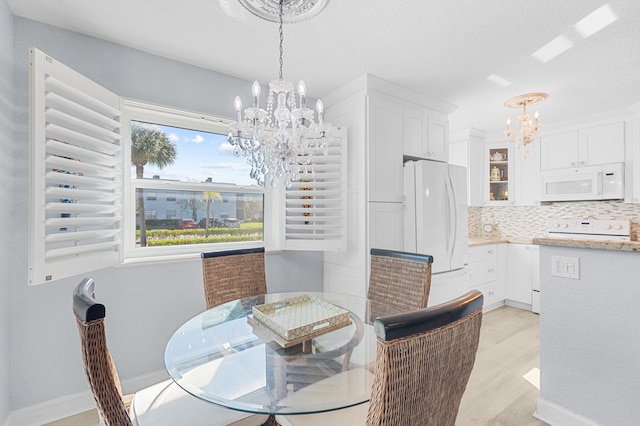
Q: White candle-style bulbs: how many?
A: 7